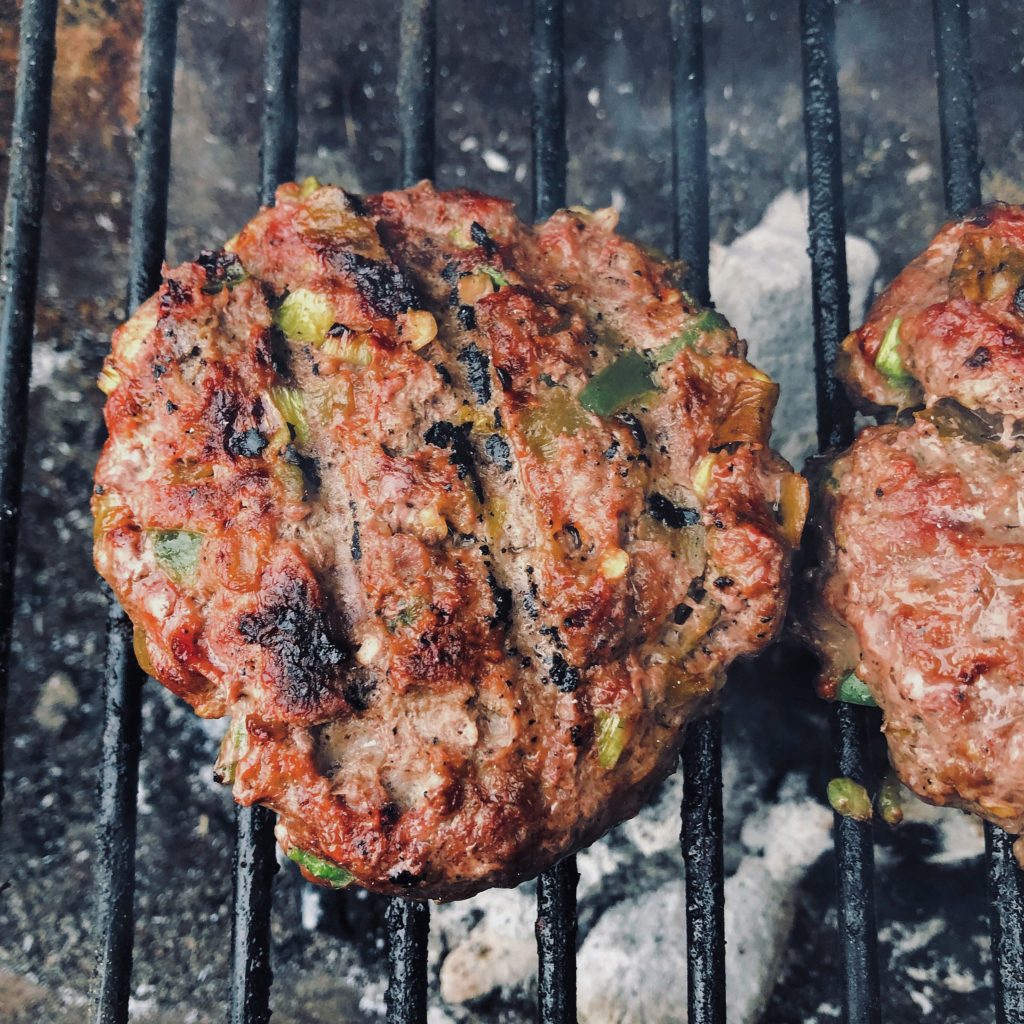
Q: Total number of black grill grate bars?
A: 8